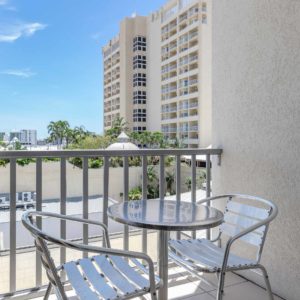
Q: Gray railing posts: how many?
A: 11